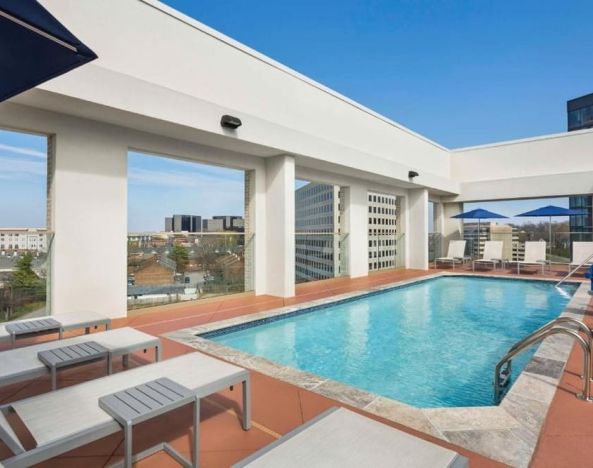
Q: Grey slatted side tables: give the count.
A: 3